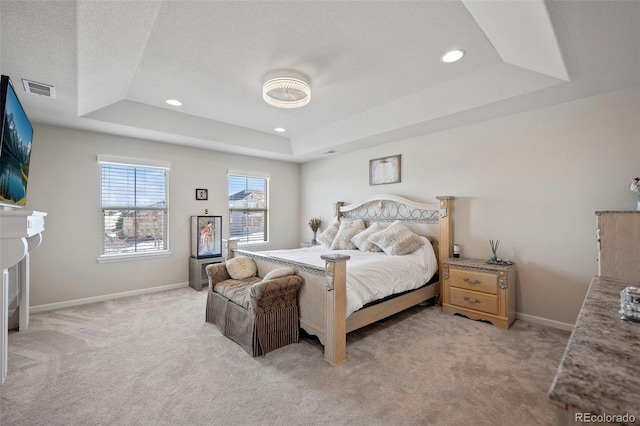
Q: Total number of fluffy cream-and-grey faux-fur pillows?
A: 4